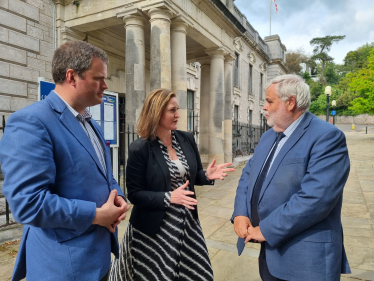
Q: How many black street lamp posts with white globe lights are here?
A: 2